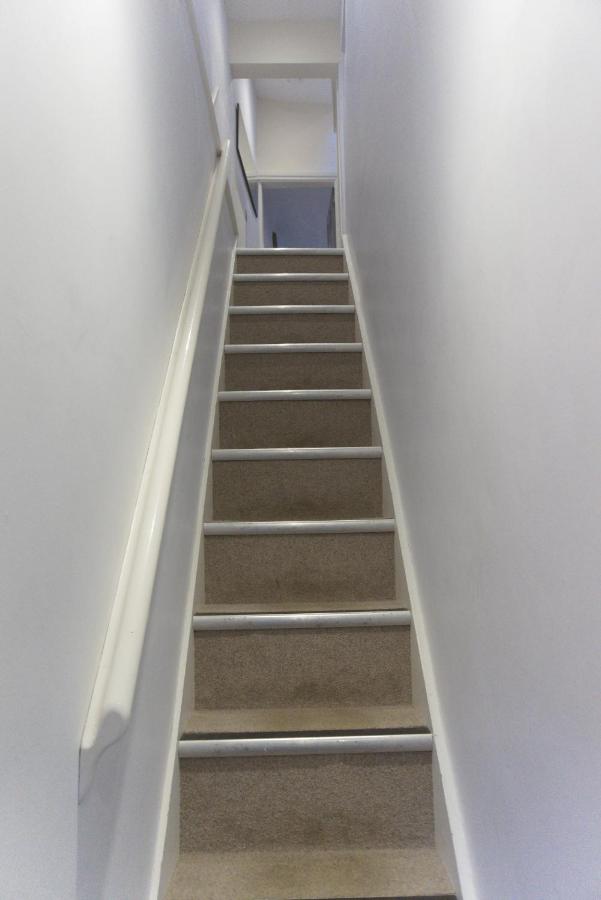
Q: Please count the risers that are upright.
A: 9